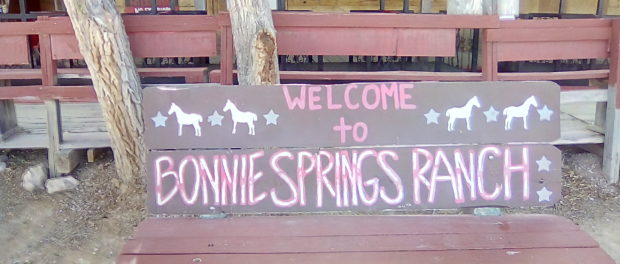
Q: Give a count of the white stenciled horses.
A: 4